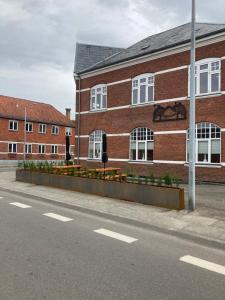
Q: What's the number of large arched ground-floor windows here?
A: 3